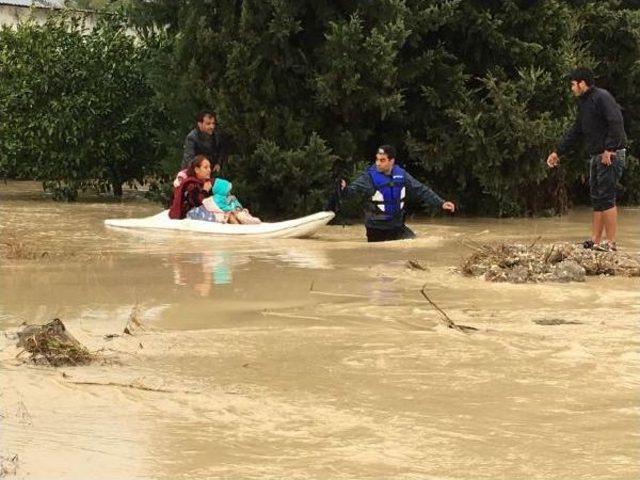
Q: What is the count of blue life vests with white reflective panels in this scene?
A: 1